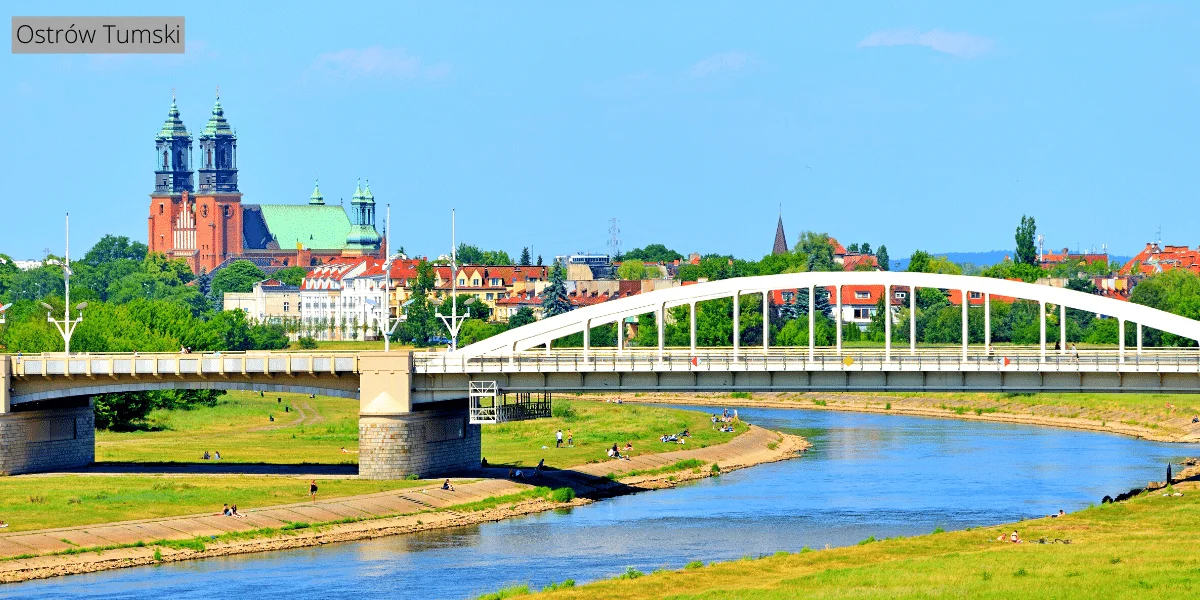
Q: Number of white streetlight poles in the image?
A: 3